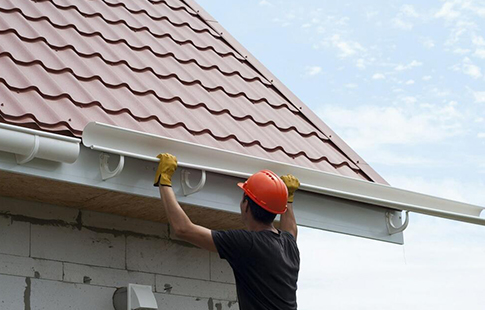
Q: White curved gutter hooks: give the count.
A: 4